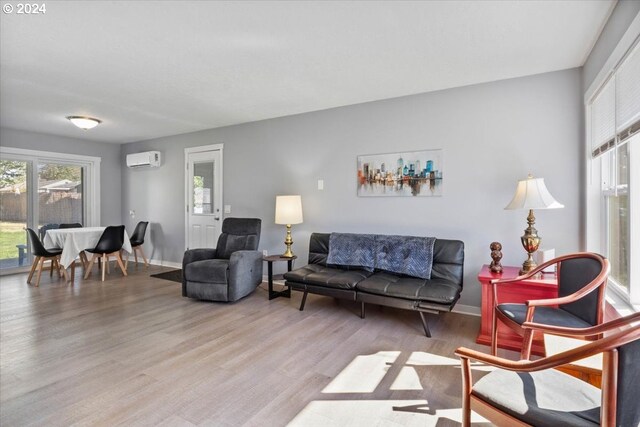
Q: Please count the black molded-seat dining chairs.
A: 4